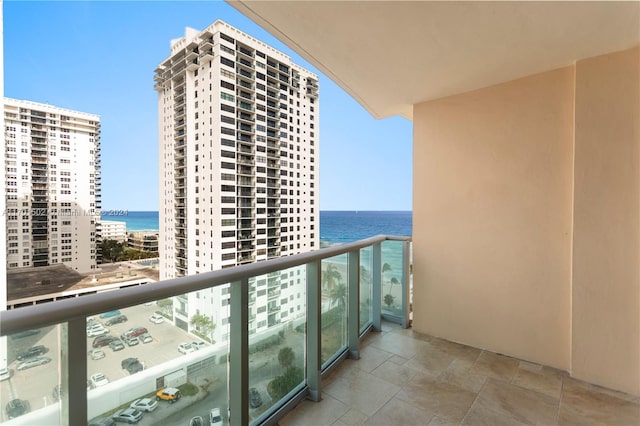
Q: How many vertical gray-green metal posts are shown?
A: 6